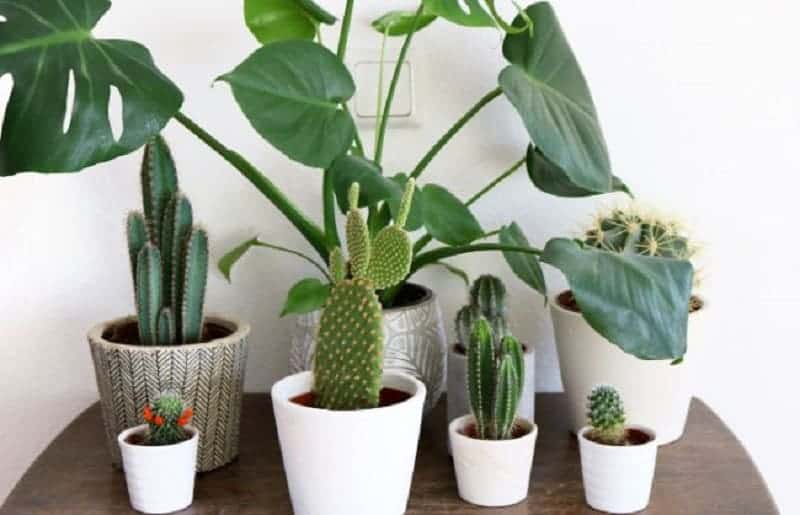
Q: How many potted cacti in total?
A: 7